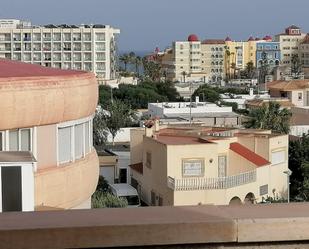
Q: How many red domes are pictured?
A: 1